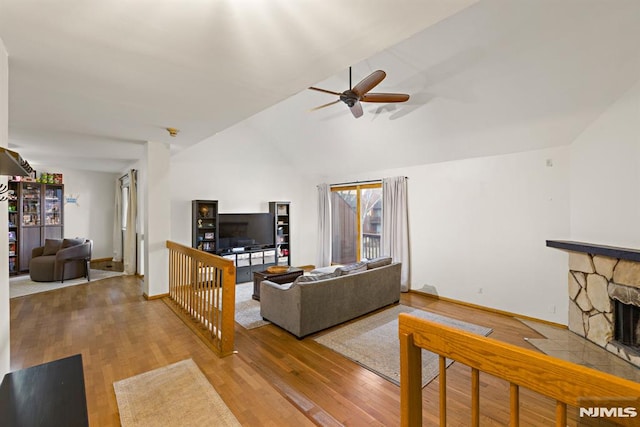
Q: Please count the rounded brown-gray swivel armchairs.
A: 1